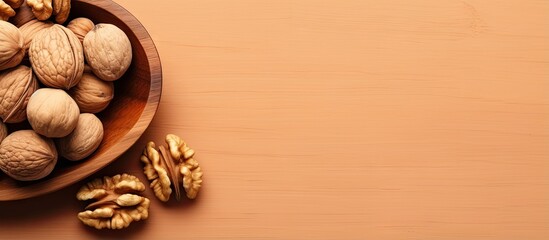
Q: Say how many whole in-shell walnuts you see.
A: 11